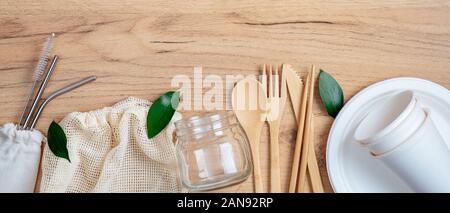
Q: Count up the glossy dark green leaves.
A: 3